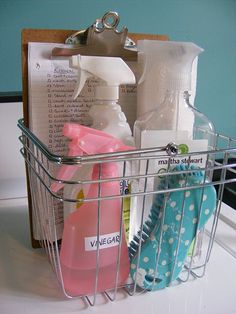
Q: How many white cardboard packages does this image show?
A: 1